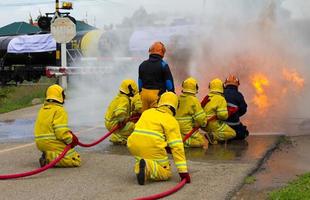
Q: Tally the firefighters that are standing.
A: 1